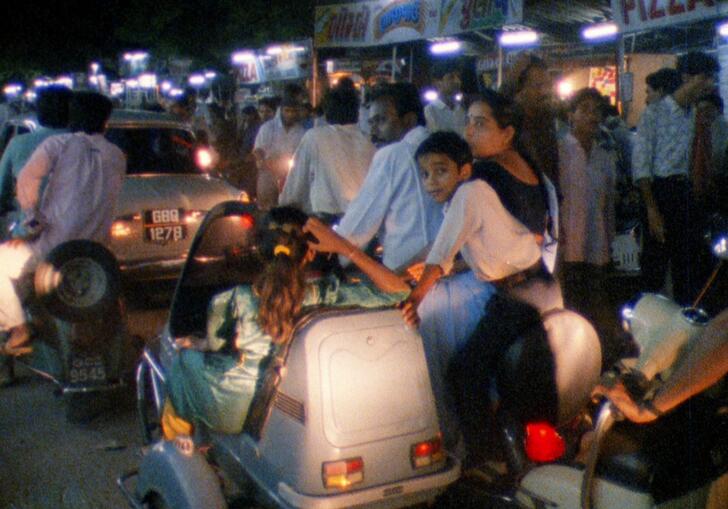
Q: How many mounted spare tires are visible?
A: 2